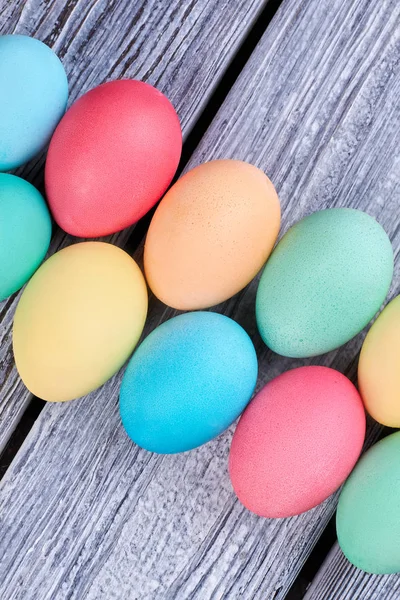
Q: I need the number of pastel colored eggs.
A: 10